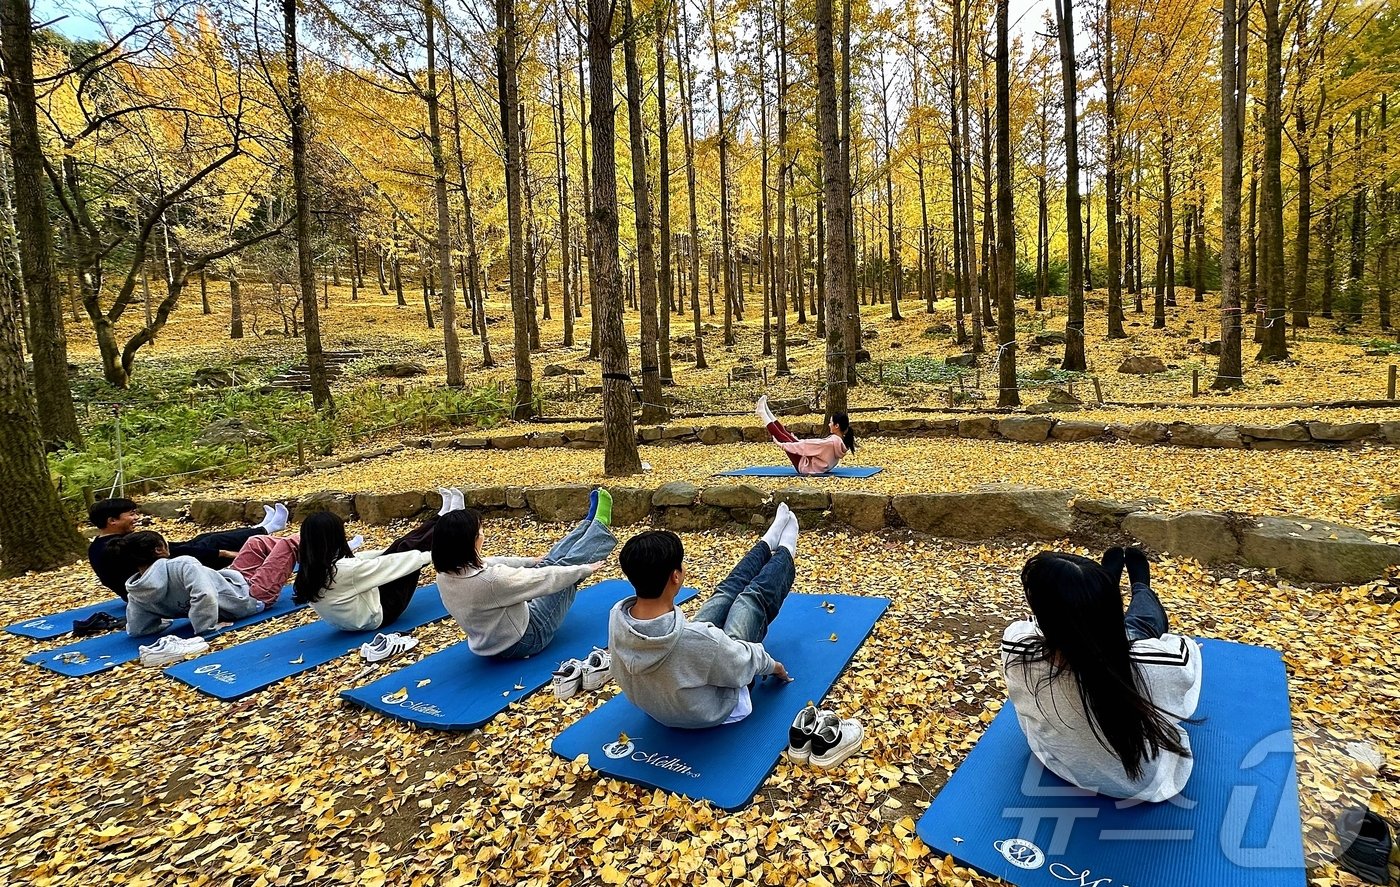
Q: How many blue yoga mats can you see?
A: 7